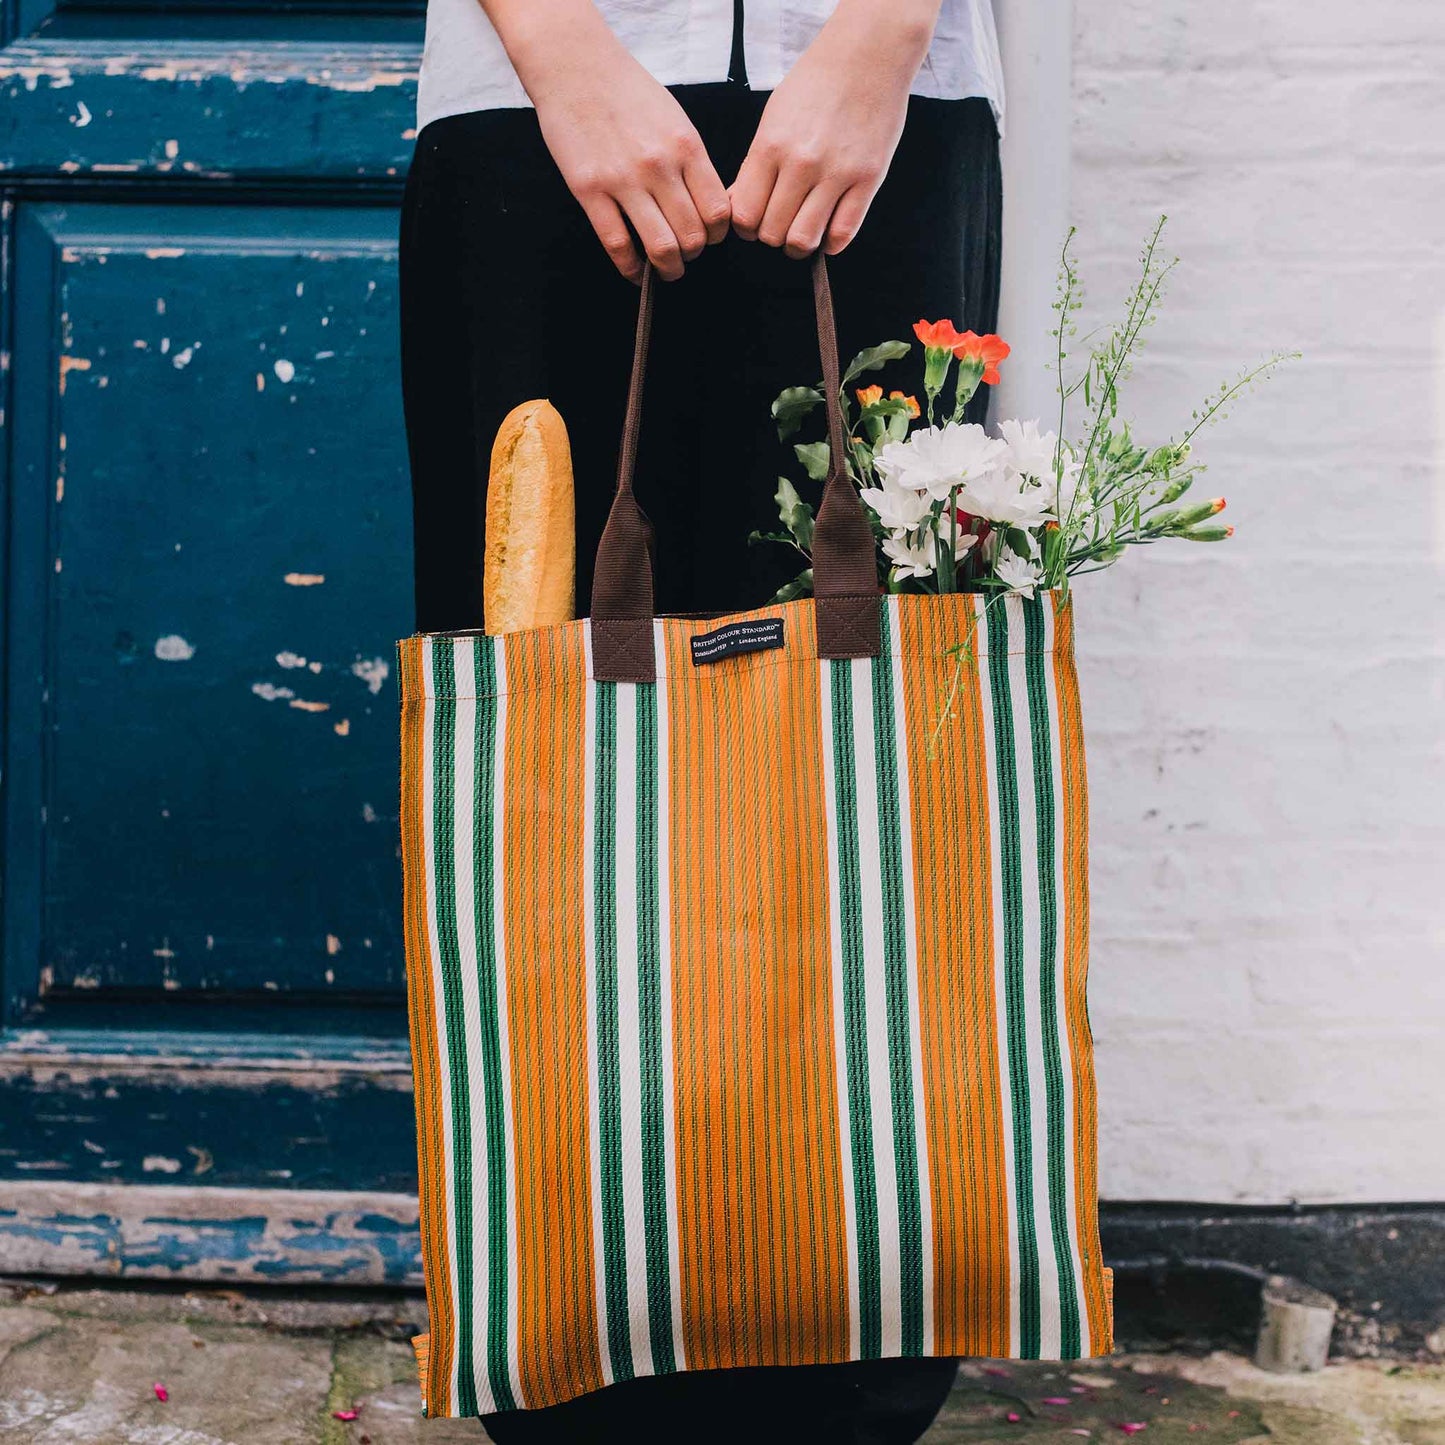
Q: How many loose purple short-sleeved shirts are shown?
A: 0